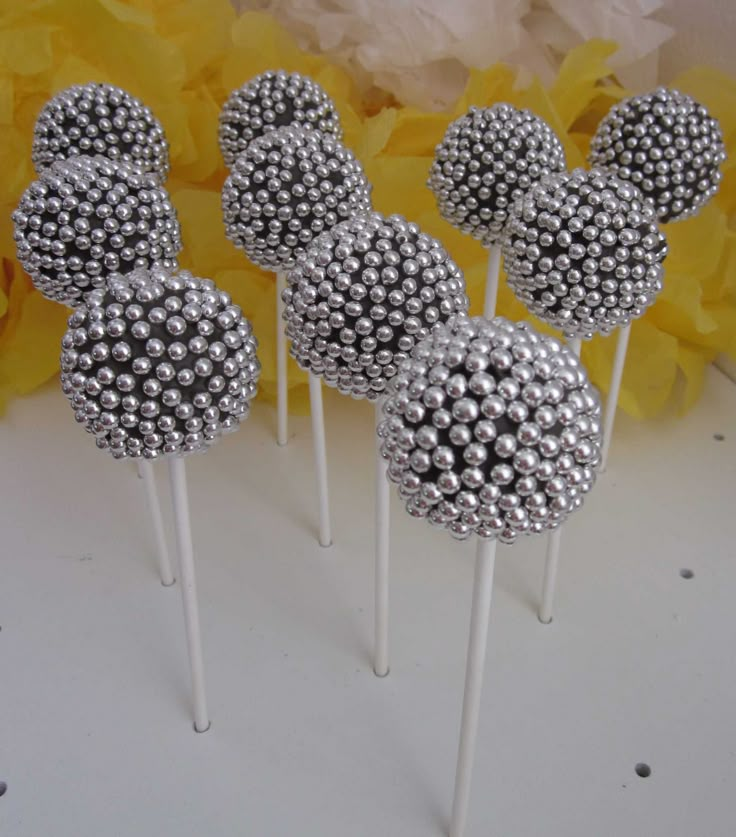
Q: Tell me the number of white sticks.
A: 10